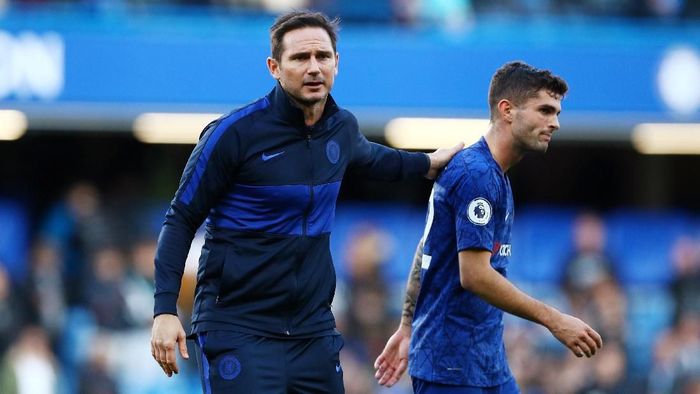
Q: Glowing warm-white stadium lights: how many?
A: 4